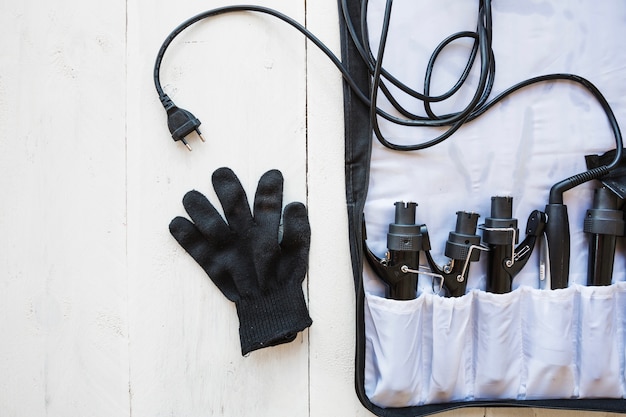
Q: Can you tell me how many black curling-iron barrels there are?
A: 4